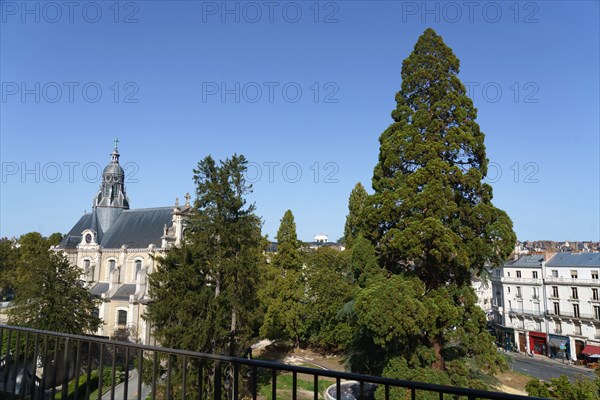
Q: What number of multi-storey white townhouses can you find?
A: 2